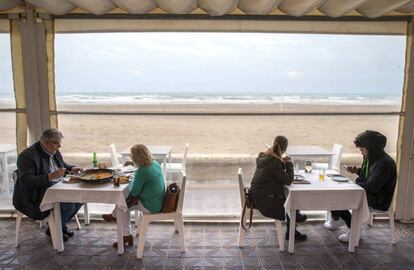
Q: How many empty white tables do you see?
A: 3